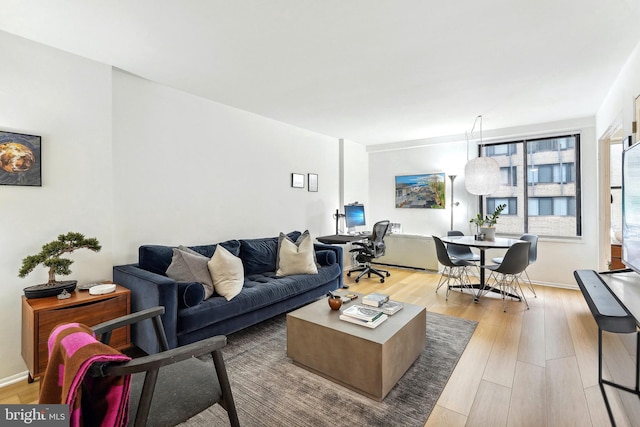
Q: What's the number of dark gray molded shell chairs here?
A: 4